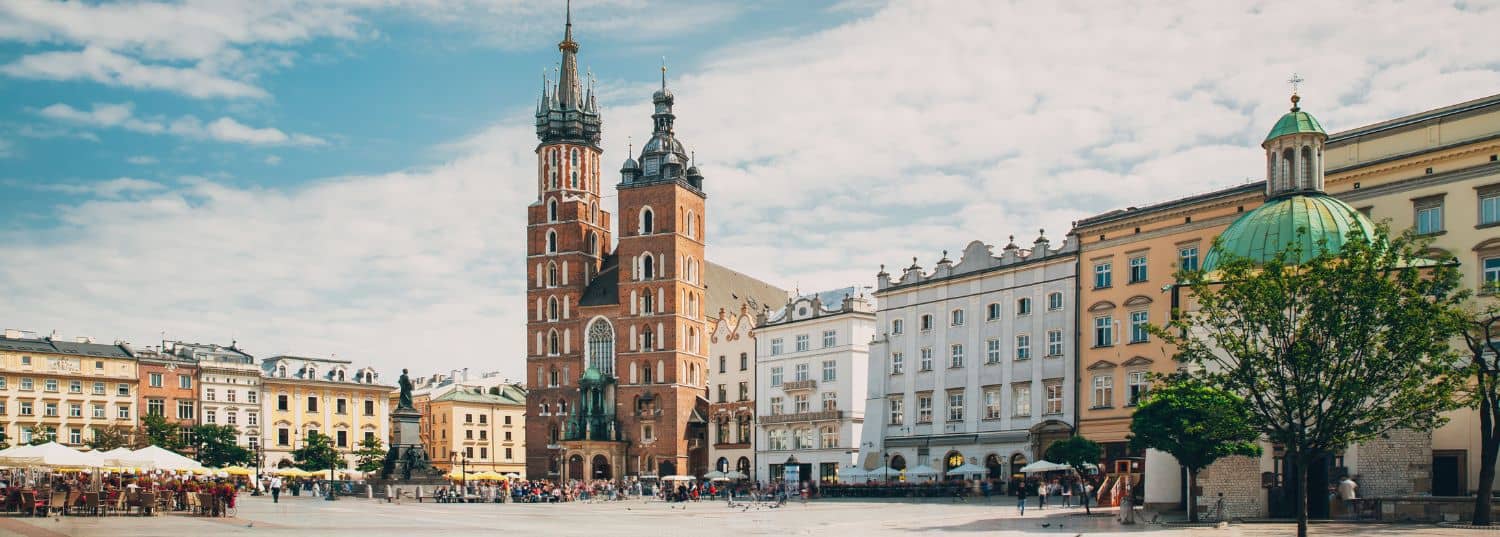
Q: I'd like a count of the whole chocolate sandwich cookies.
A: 0